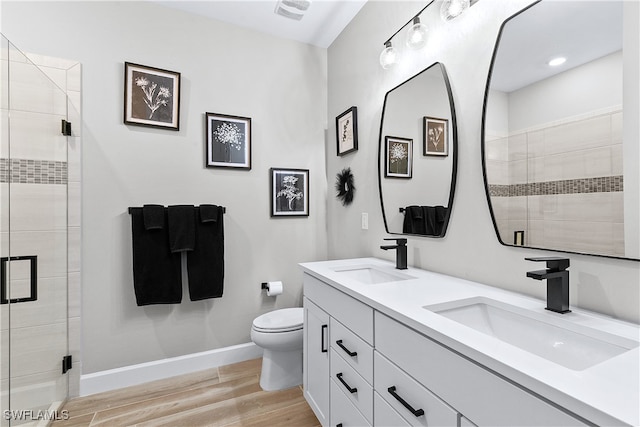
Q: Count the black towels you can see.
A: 5